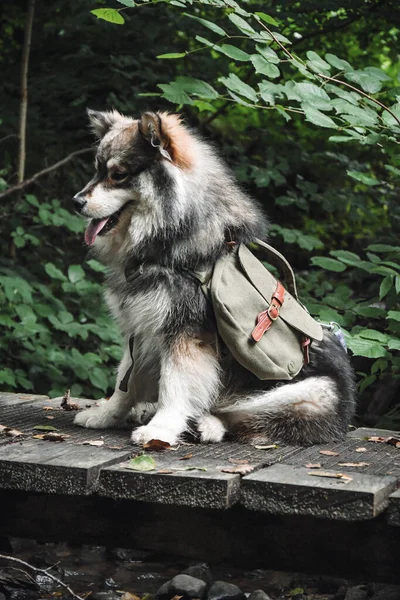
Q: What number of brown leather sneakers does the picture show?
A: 0